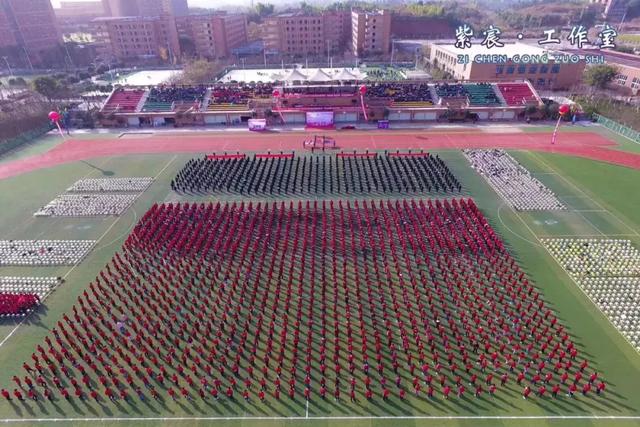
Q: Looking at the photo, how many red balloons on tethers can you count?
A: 4